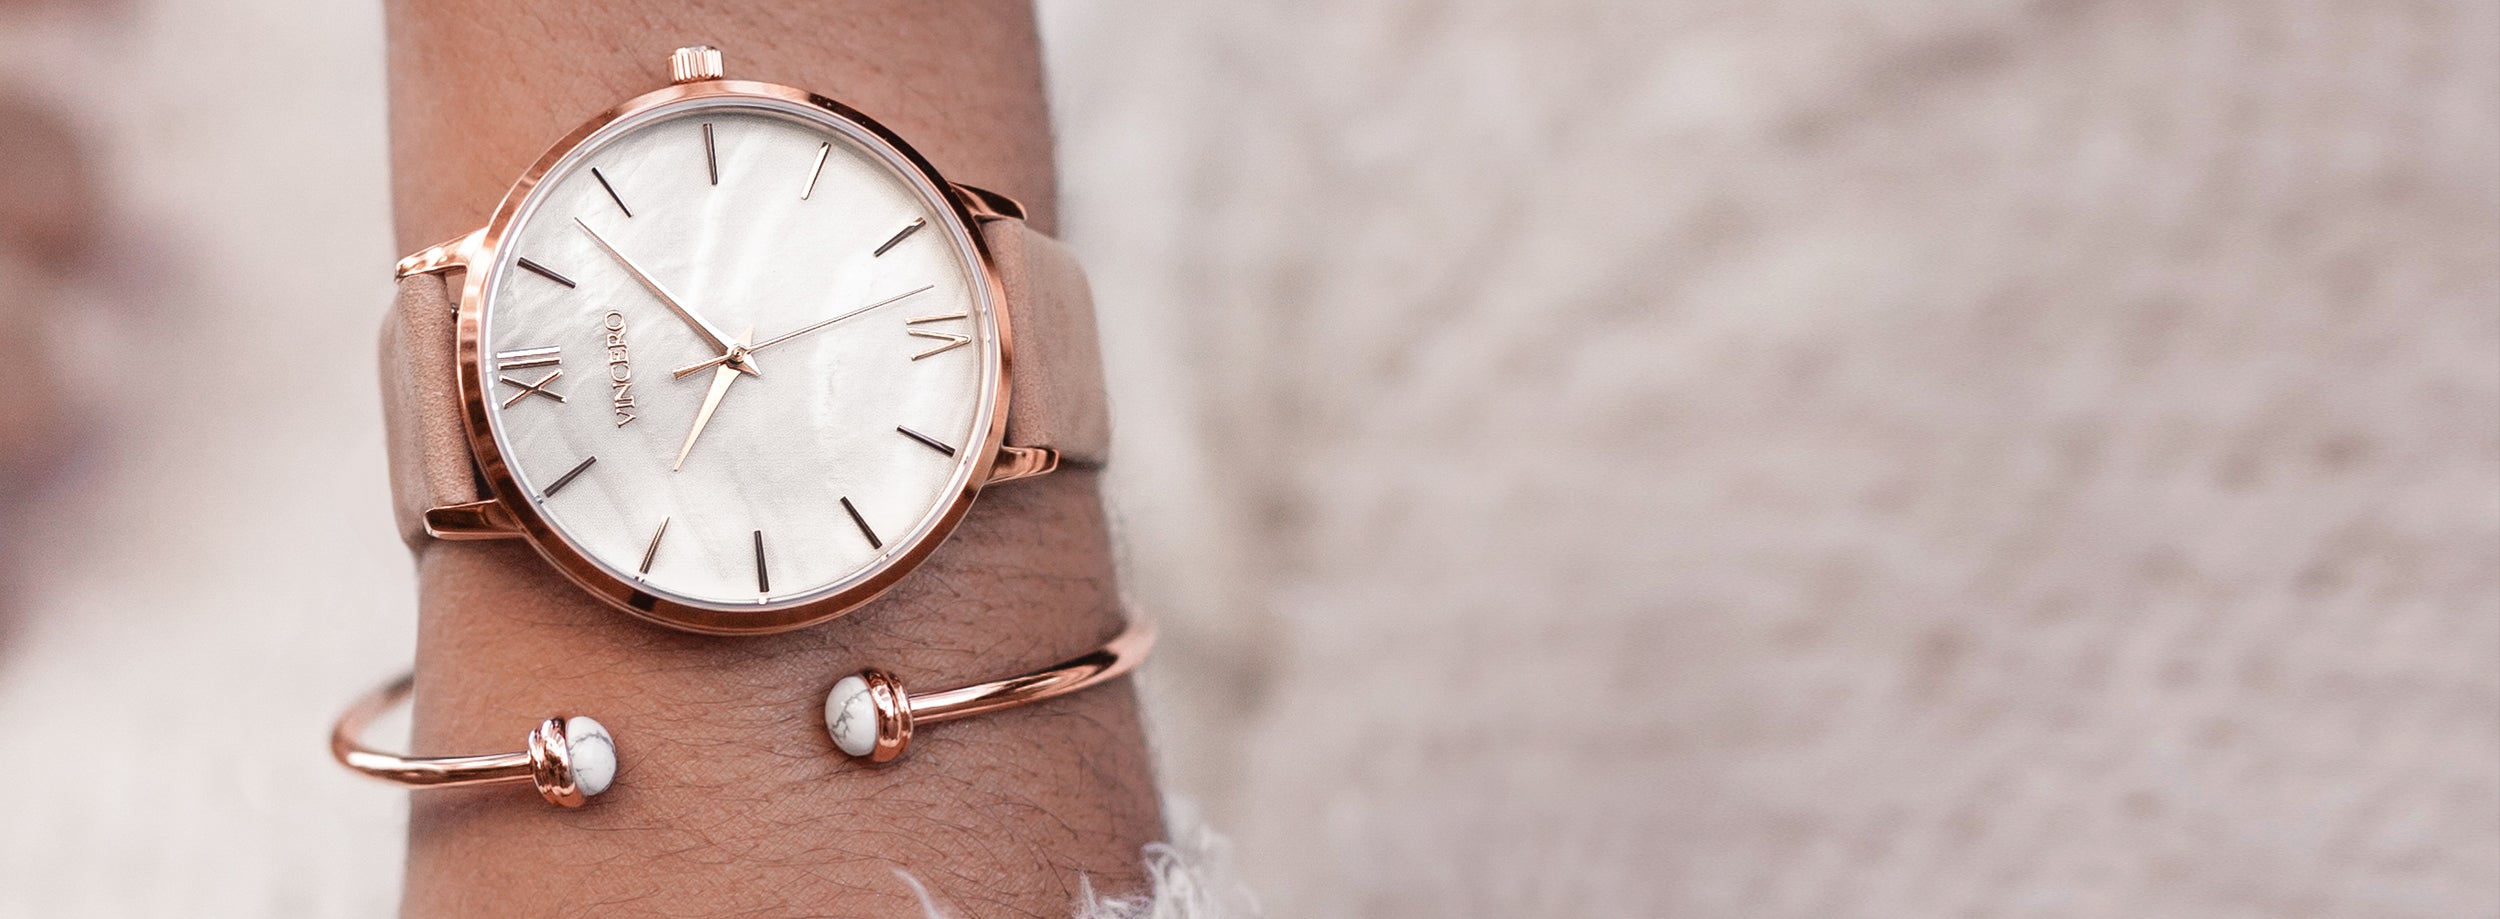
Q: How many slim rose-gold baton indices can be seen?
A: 10